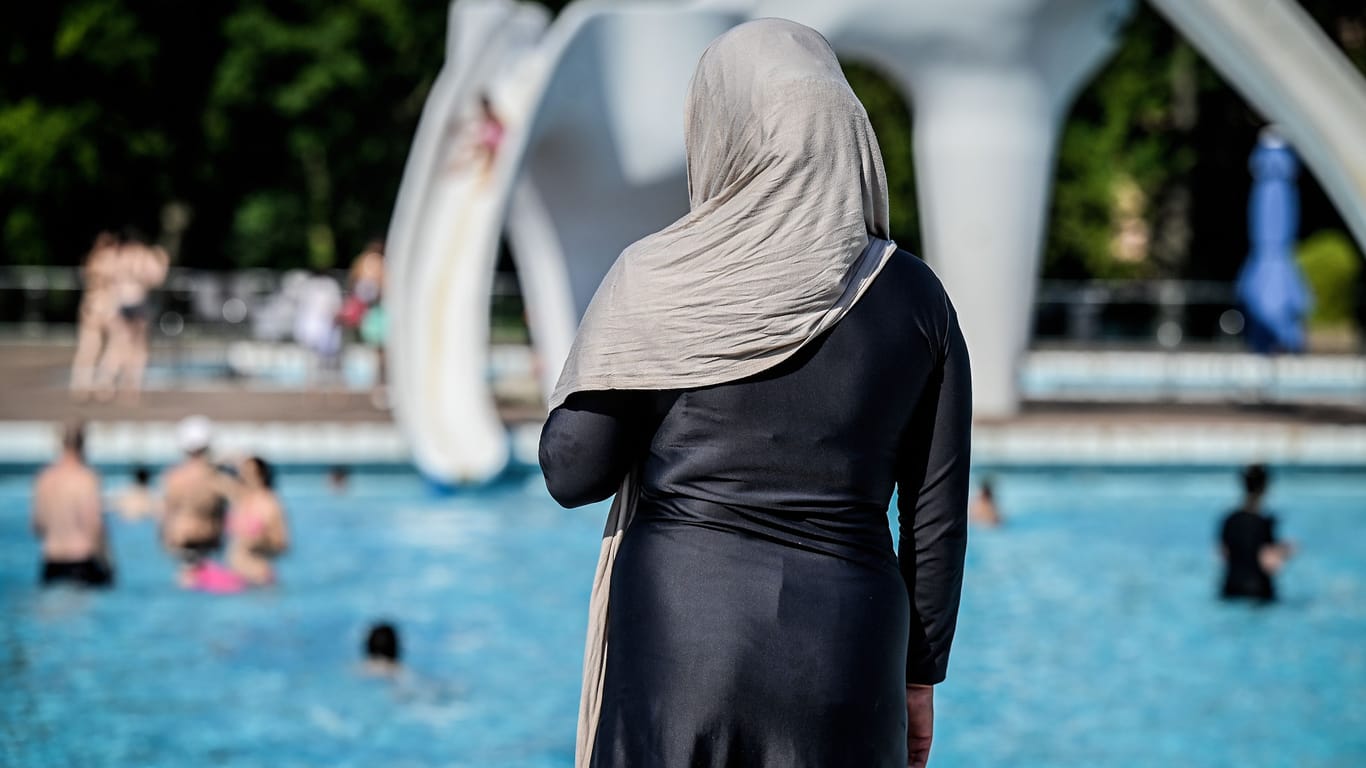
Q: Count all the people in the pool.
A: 8